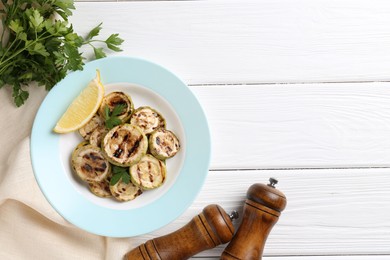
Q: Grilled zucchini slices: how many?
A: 10